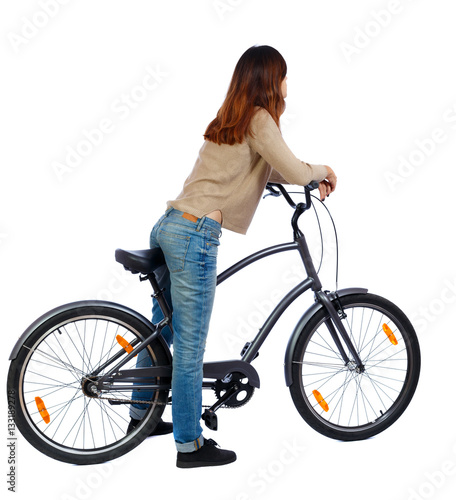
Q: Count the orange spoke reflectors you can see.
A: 4